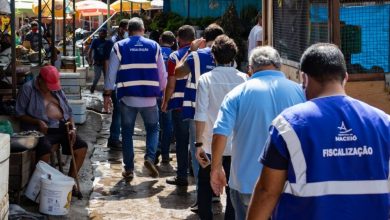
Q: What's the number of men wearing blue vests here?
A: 5